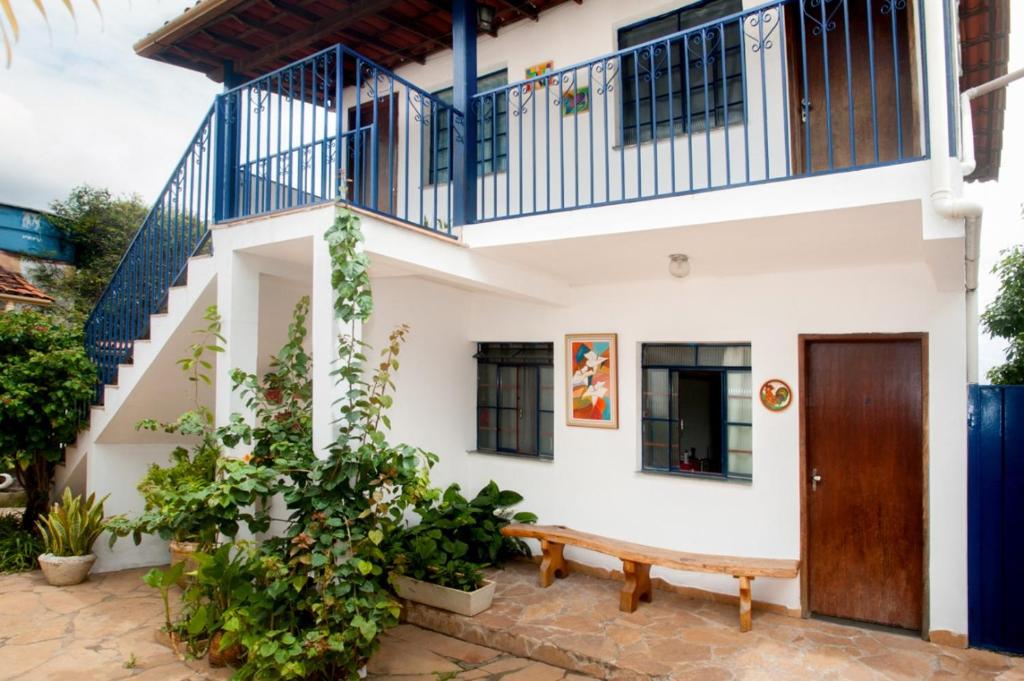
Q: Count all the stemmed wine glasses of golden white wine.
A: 0